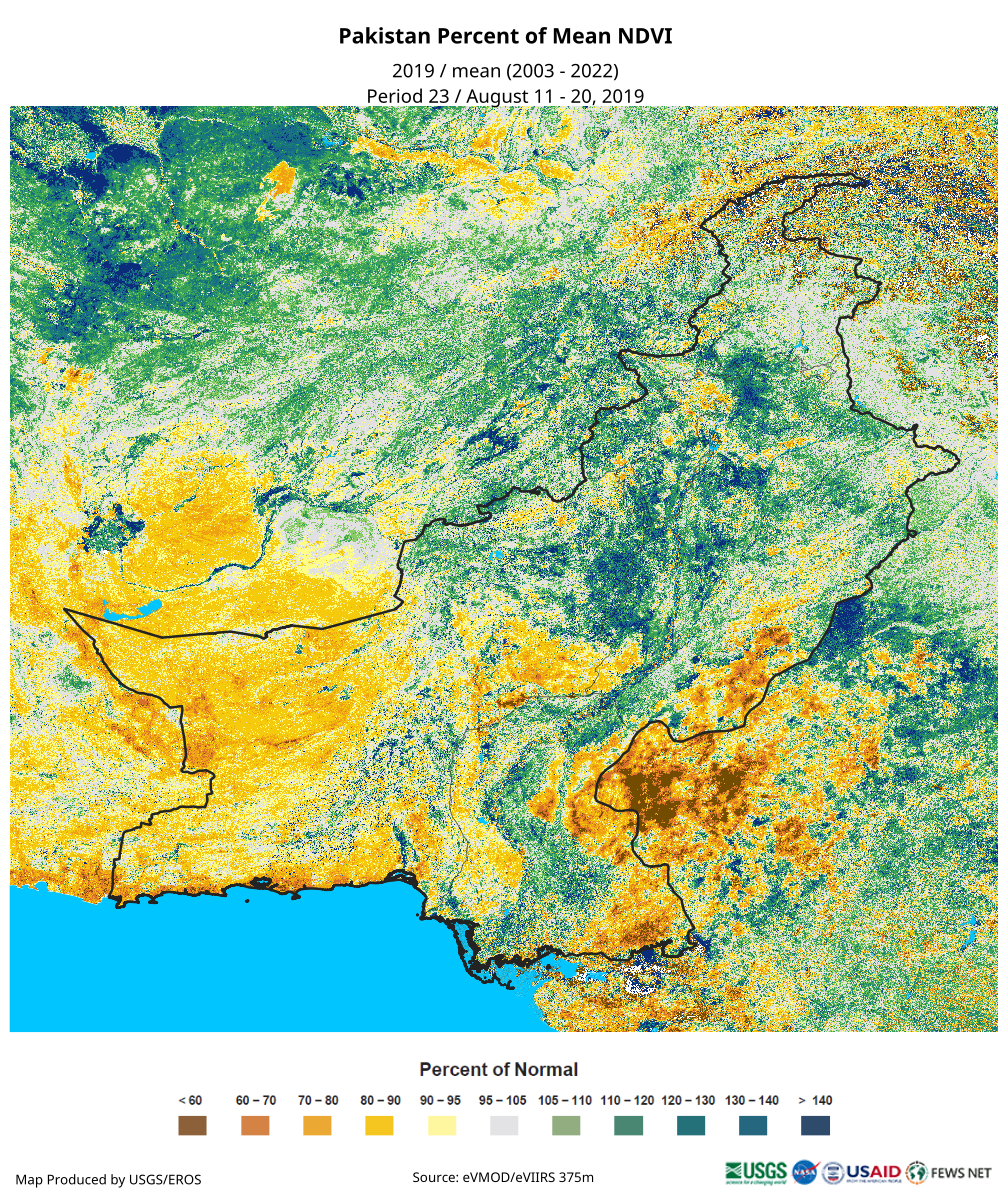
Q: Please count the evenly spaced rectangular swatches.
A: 11